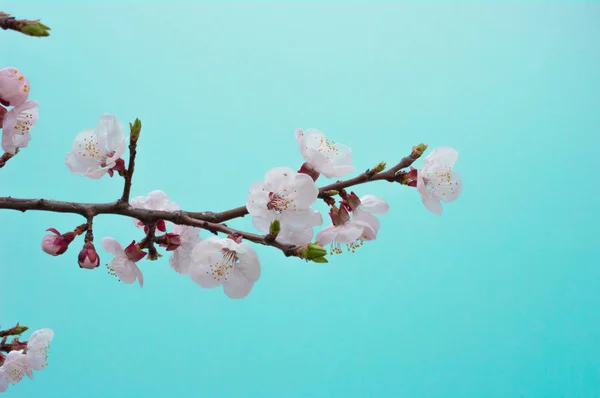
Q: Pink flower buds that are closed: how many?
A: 2